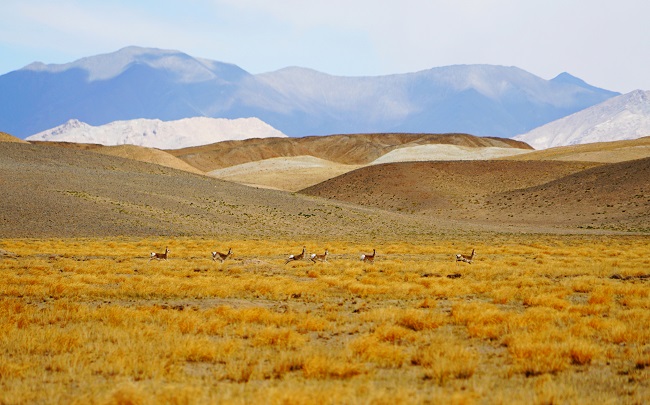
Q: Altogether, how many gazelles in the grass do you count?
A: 6